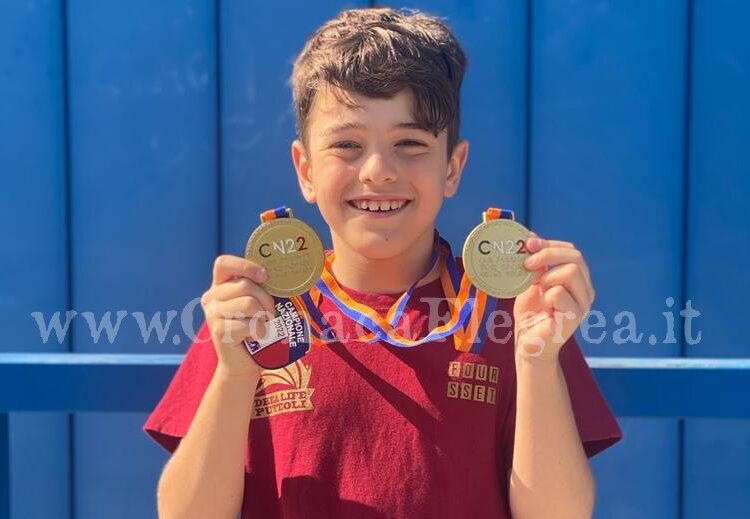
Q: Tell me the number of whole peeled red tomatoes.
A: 0